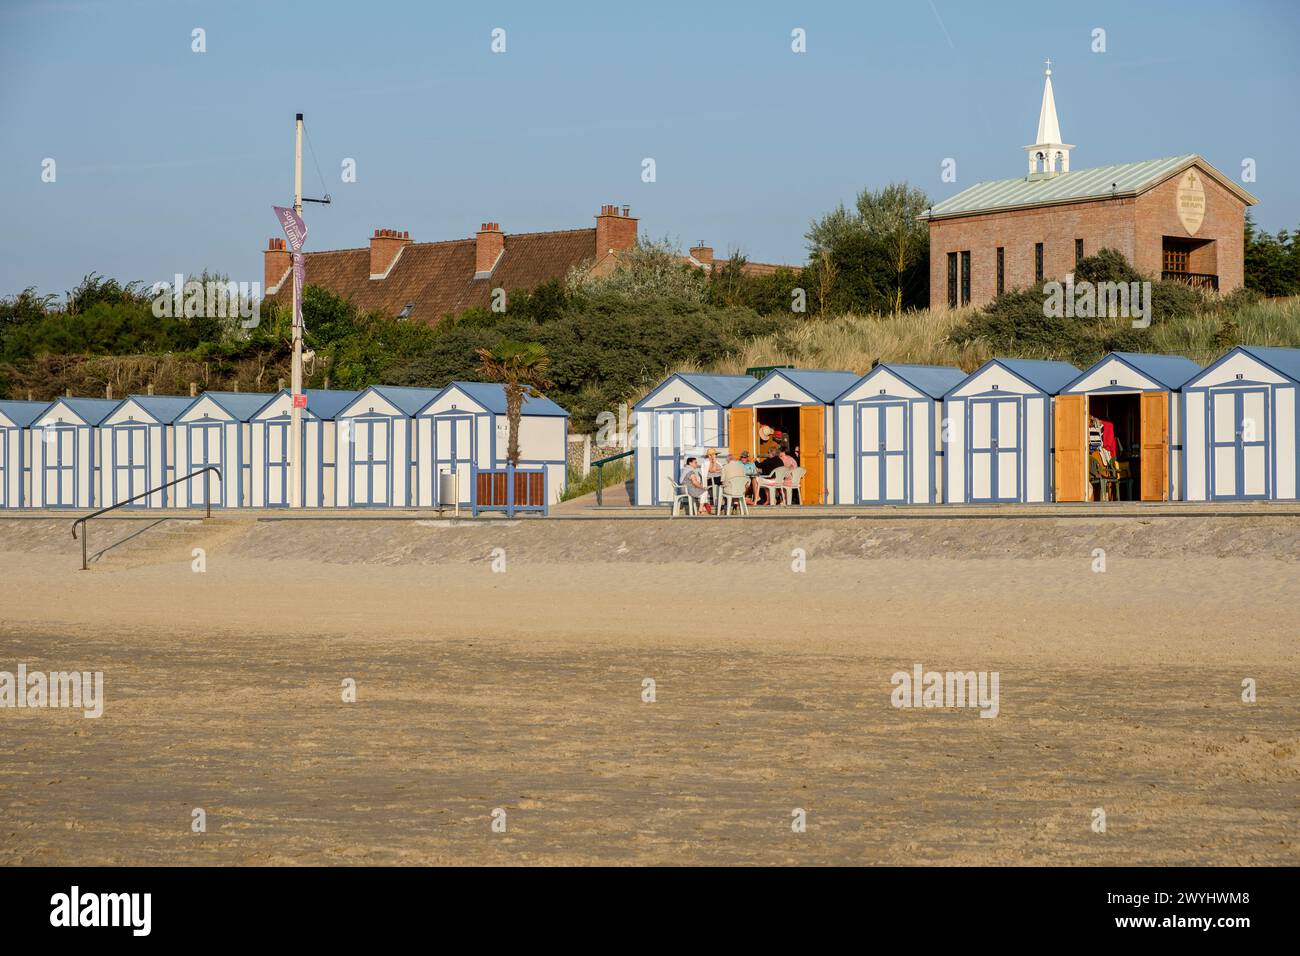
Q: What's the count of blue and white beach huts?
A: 13